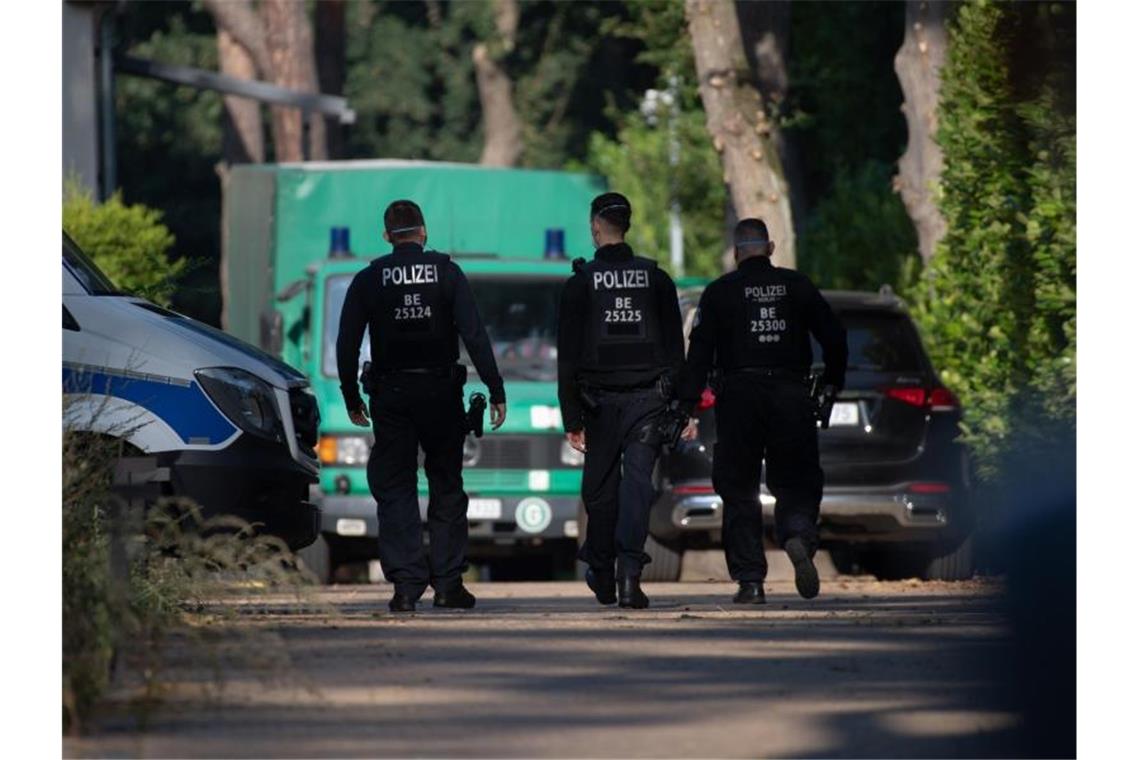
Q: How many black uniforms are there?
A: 3